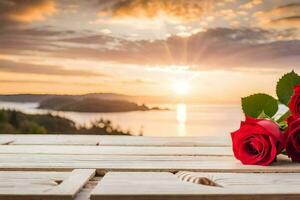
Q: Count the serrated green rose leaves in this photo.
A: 2